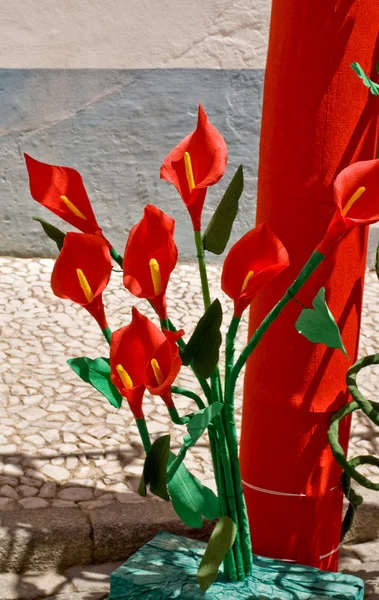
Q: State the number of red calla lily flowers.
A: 8